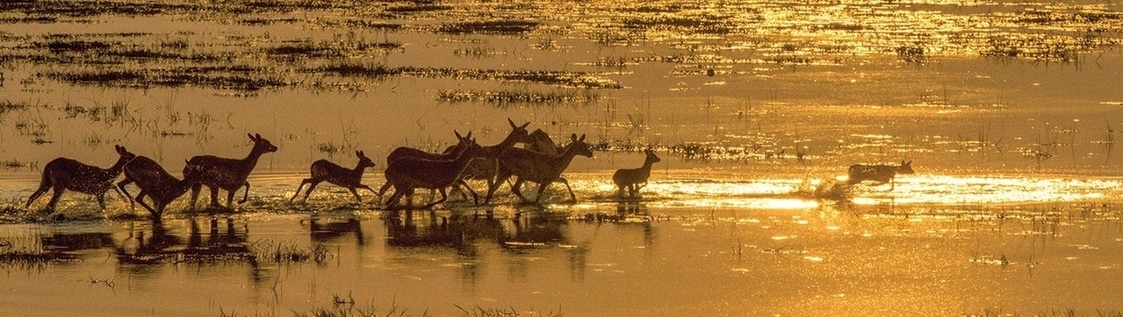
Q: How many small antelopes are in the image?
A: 3